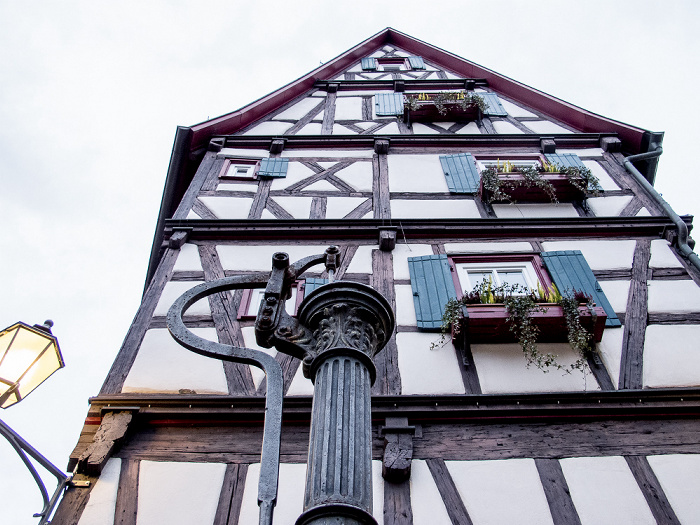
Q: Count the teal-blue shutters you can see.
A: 10